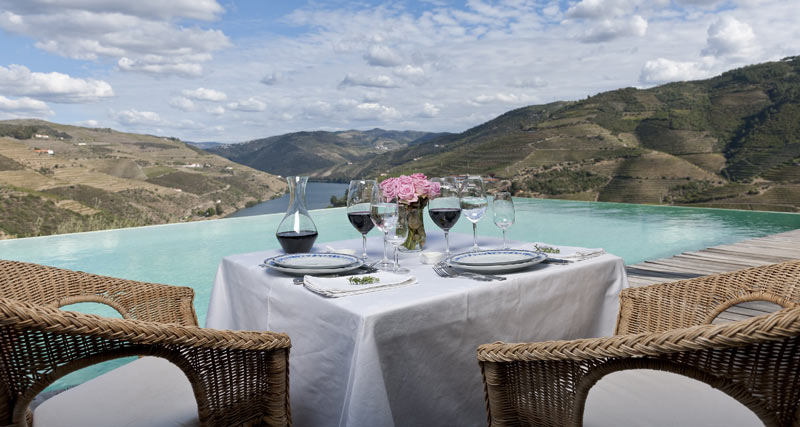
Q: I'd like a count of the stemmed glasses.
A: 6